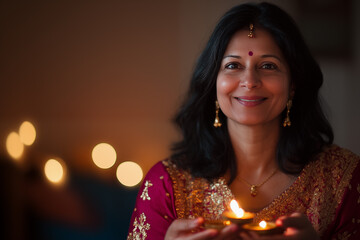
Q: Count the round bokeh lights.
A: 5